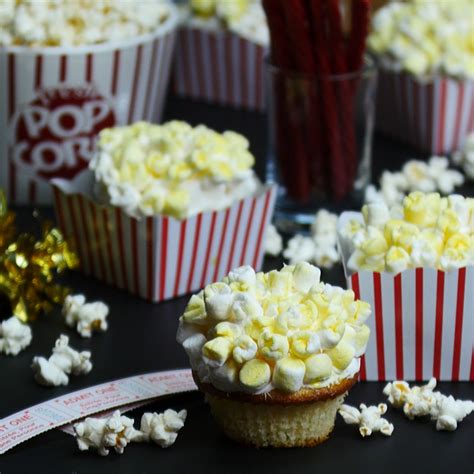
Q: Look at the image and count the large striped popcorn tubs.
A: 1